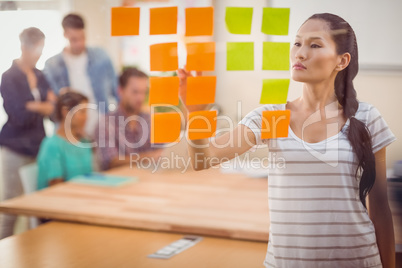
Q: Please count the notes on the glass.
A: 15